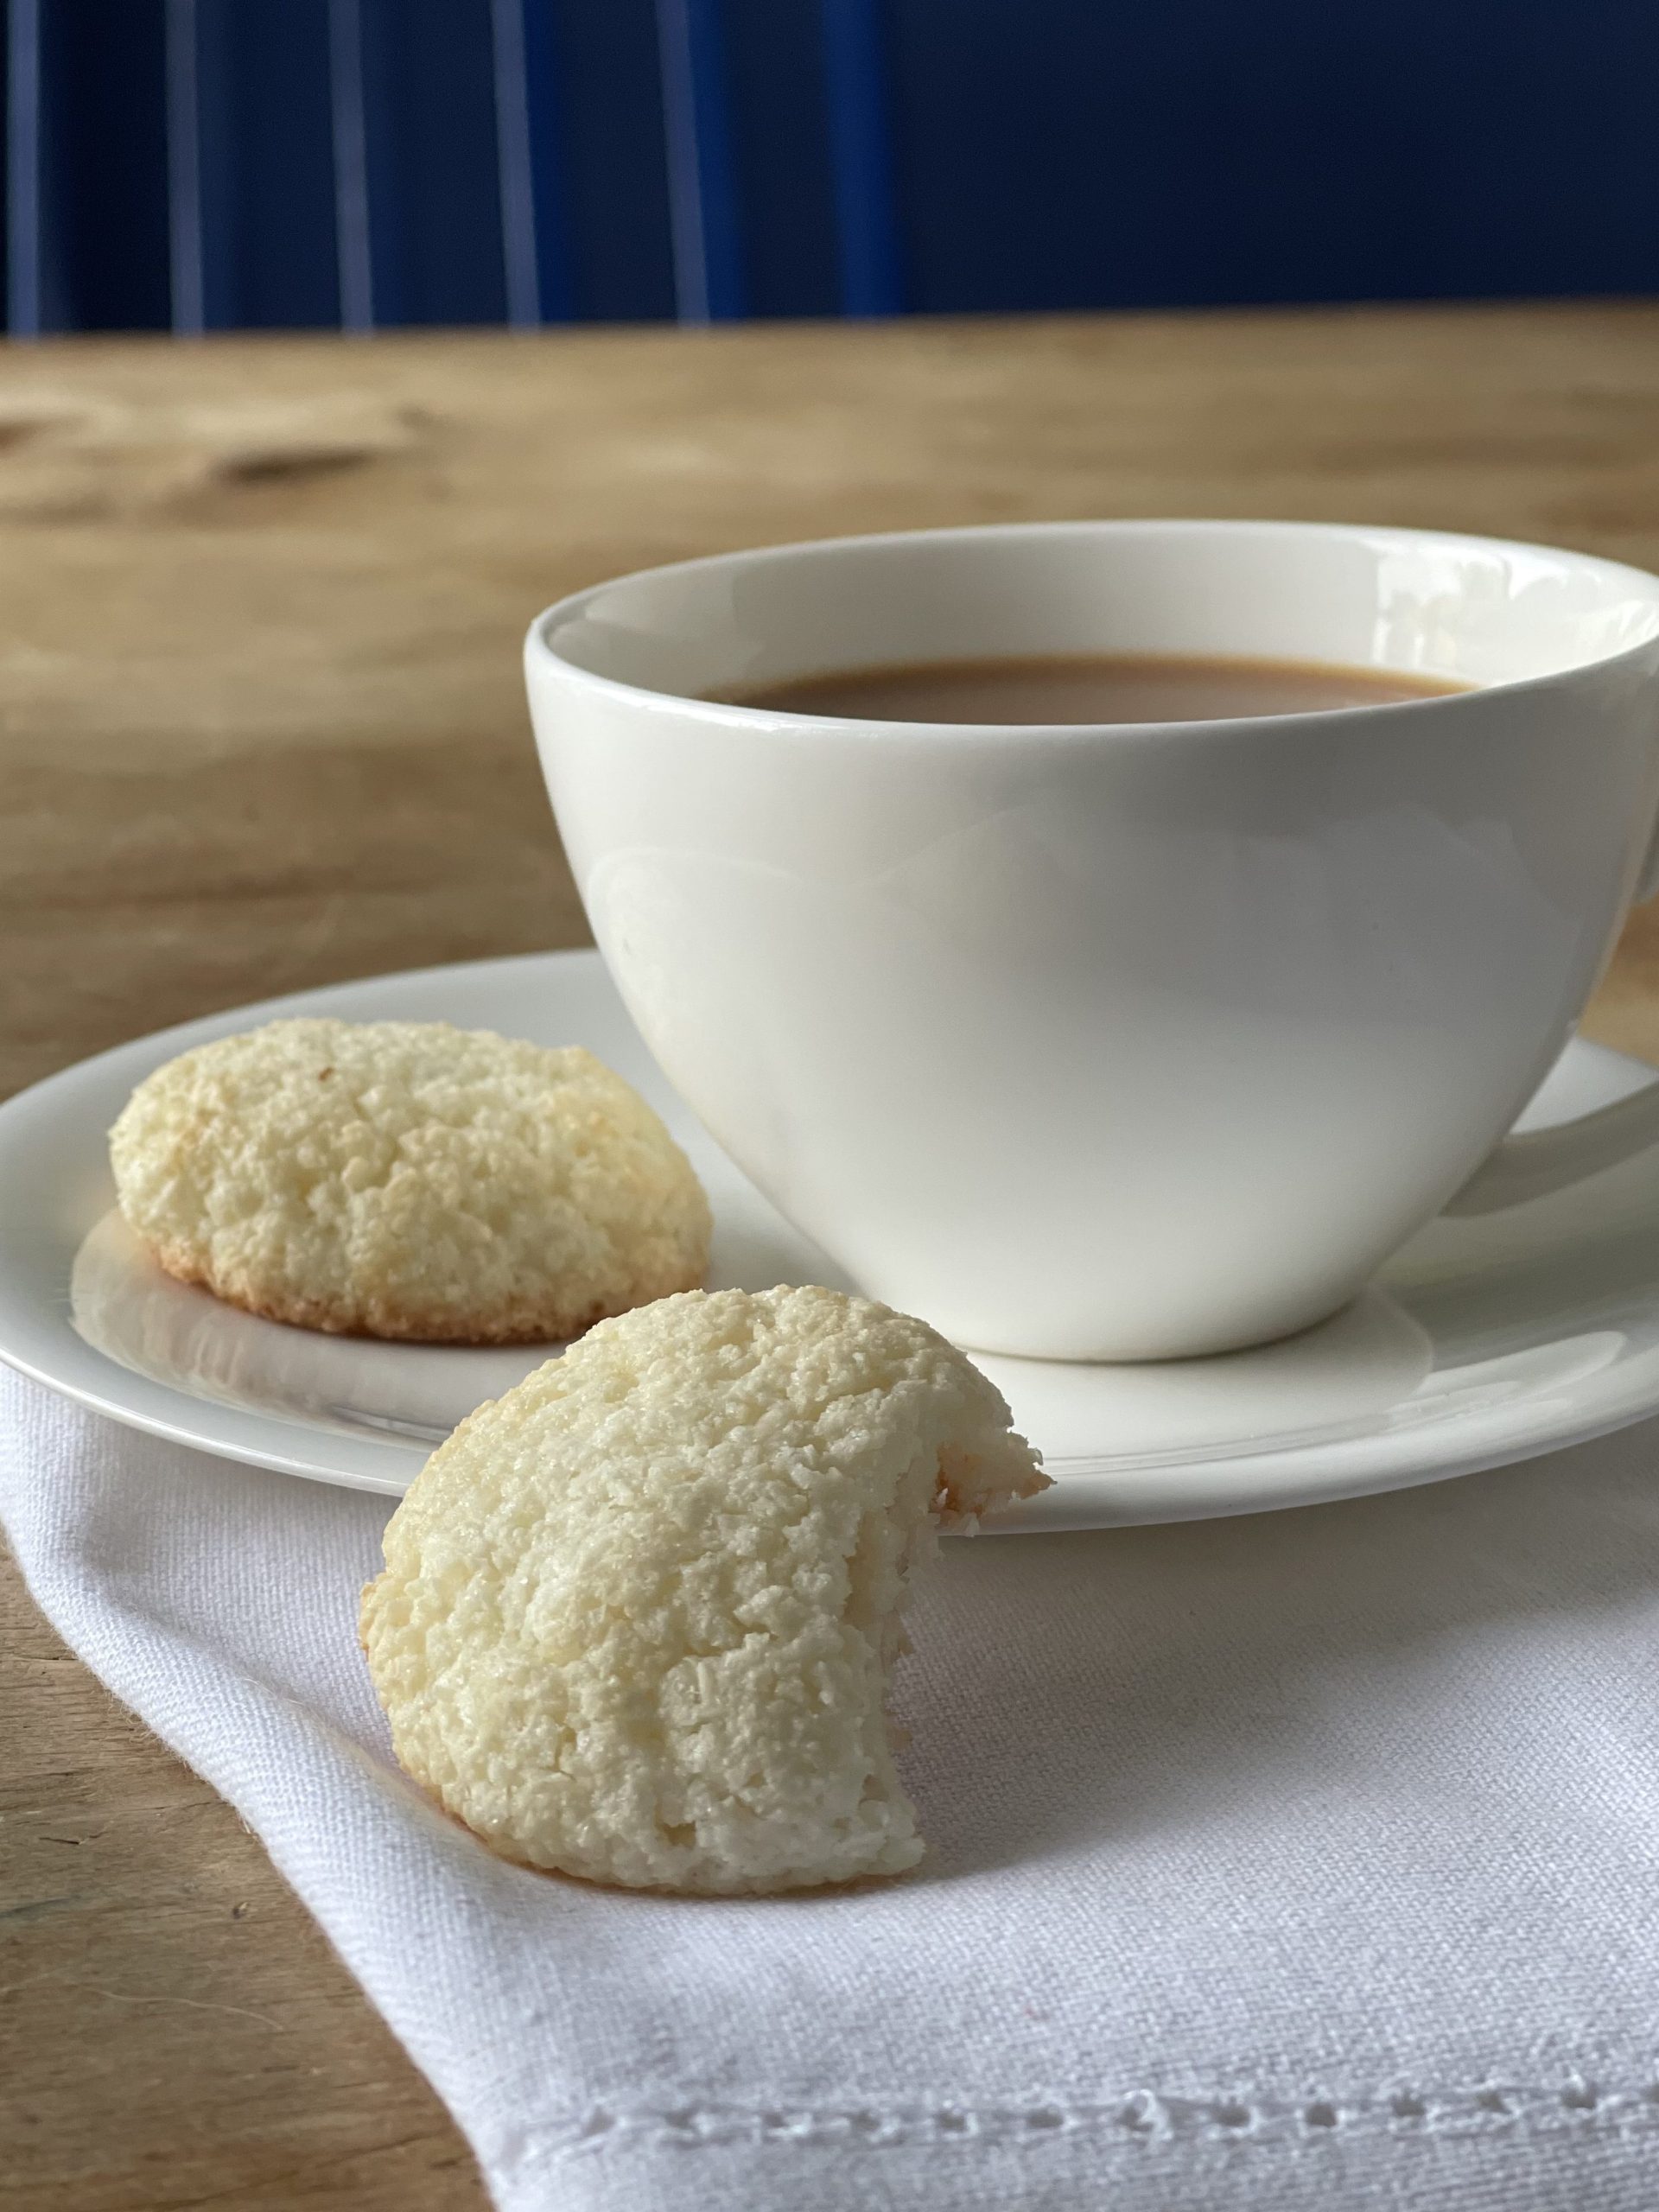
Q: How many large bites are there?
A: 1